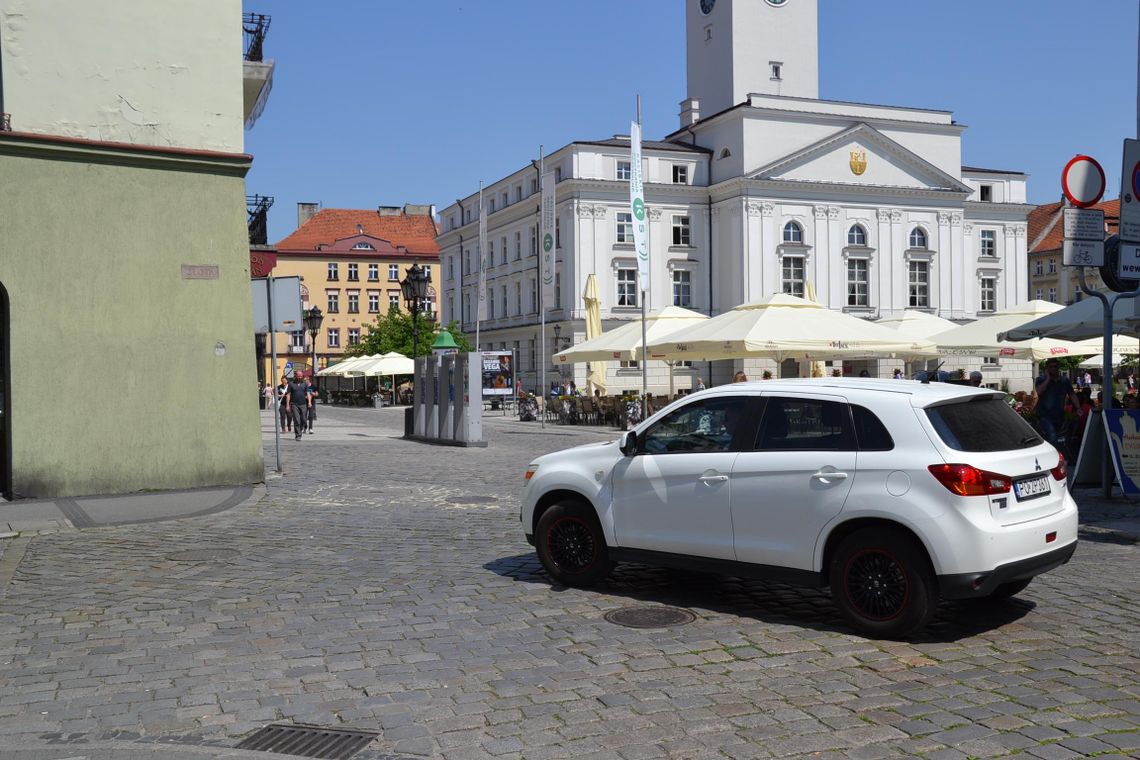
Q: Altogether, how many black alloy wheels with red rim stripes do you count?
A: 2